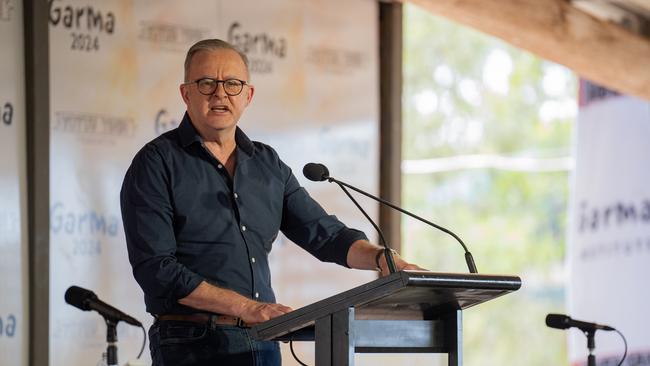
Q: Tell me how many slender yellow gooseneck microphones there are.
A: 0